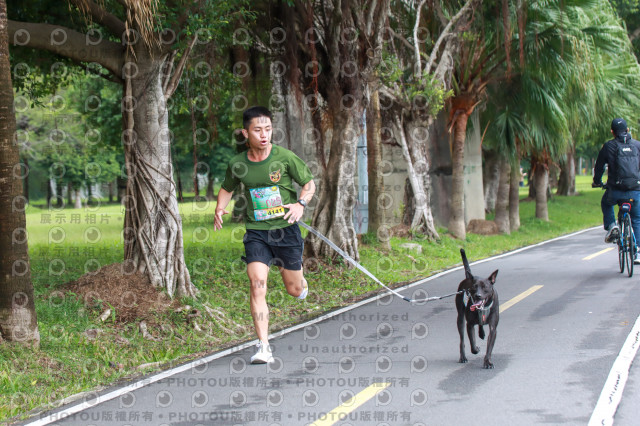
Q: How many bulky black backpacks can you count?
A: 1